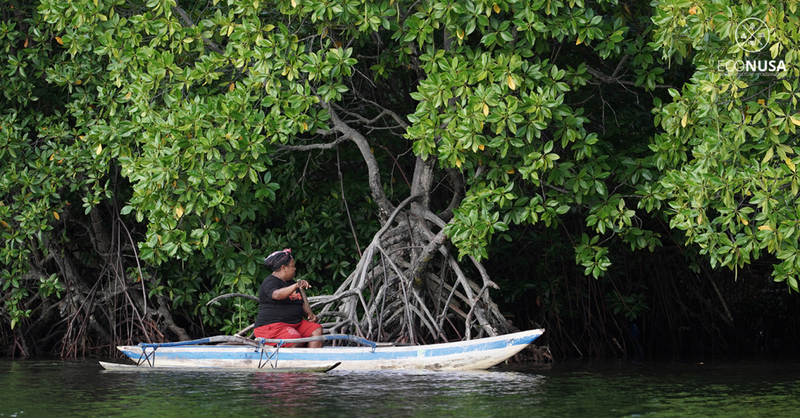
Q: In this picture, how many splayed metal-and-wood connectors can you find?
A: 2